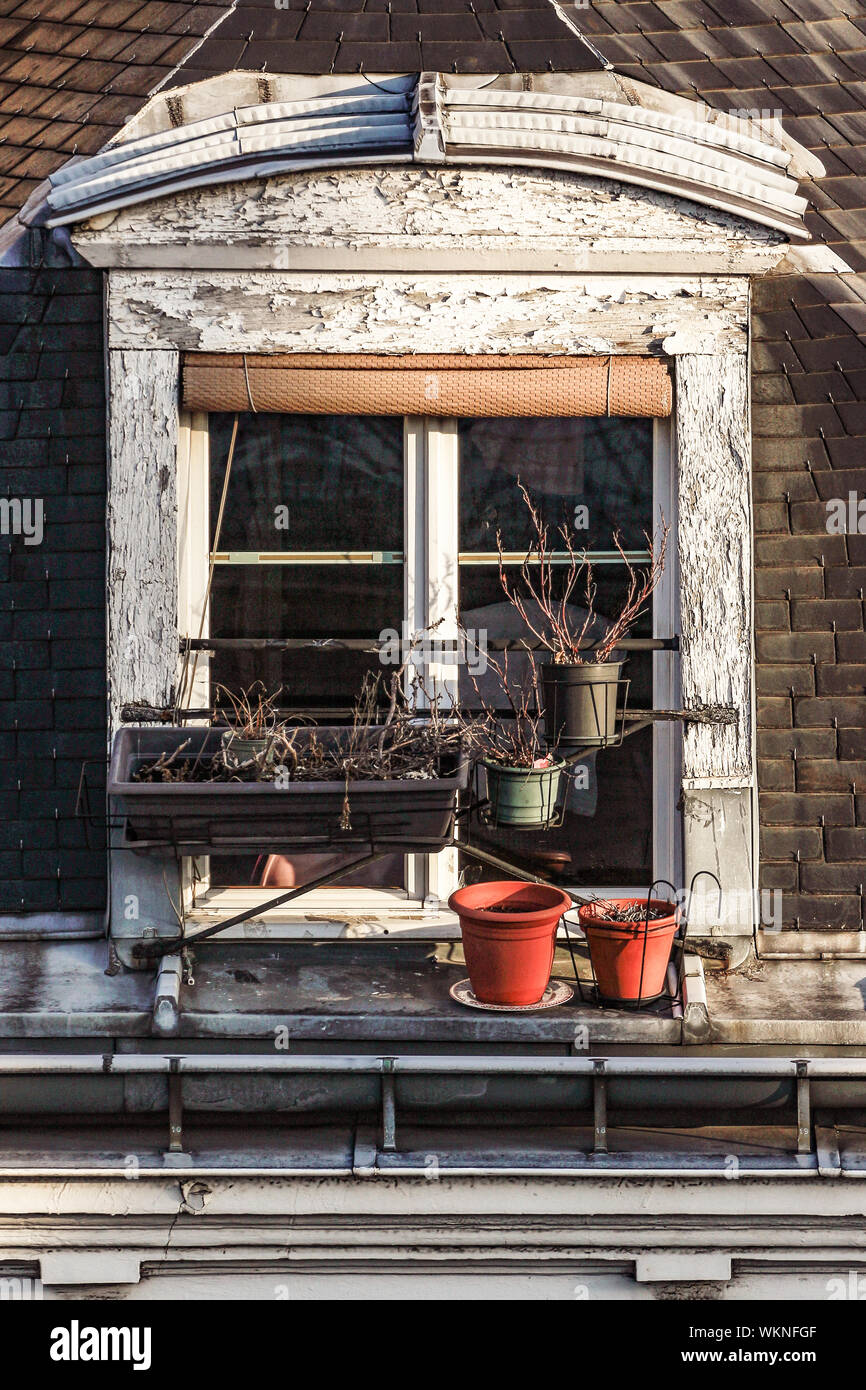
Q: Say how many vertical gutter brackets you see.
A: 4